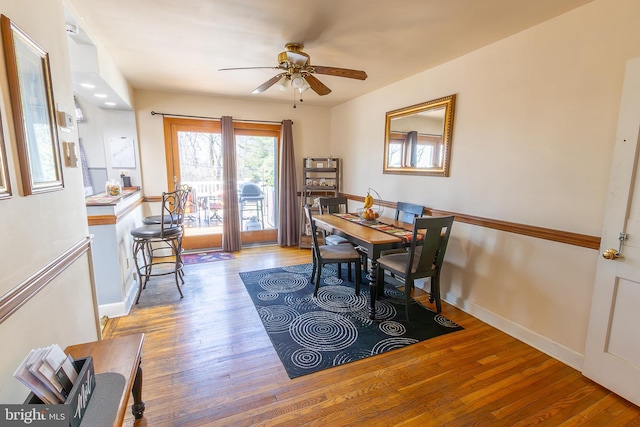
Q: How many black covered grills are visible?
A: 1